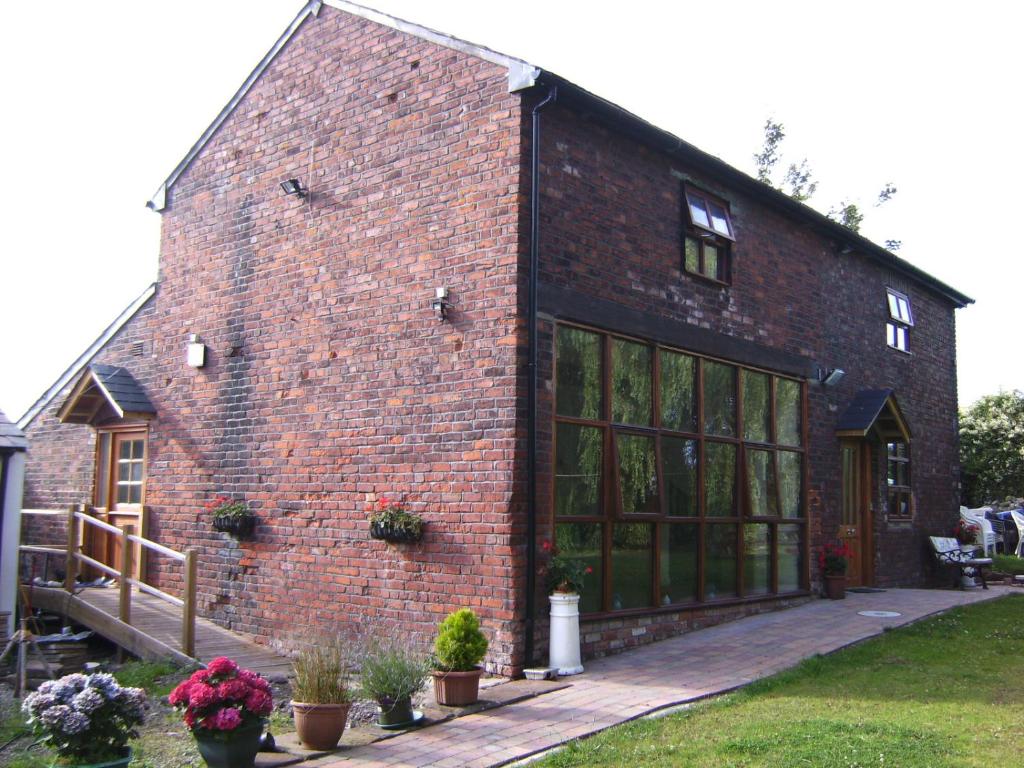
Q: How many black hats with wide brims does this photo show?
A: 0